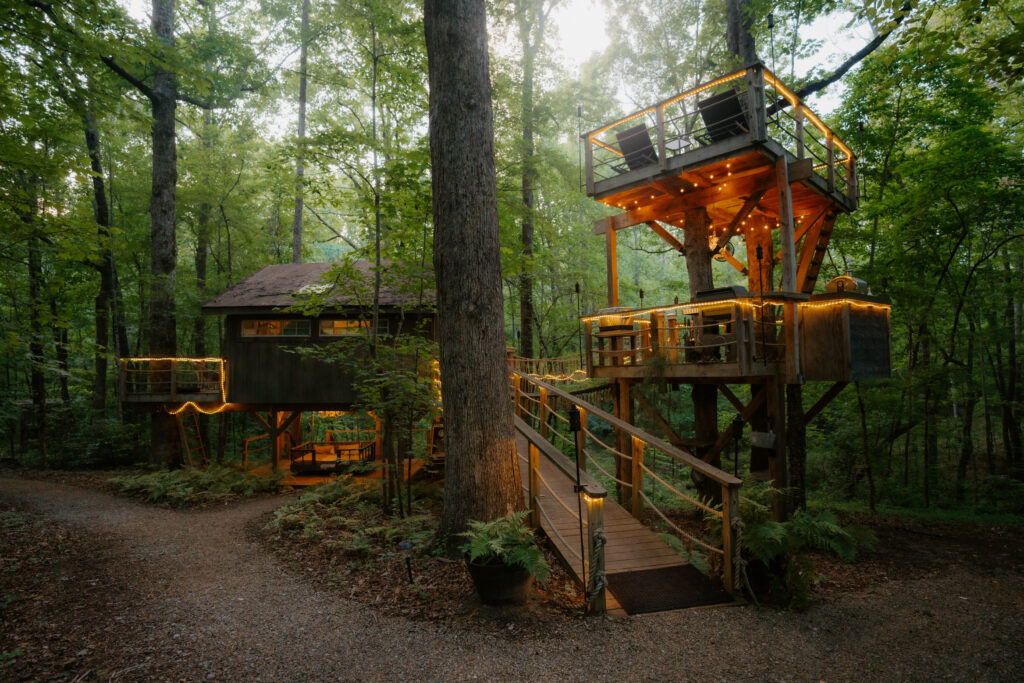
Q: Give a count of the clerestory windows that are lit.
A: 2